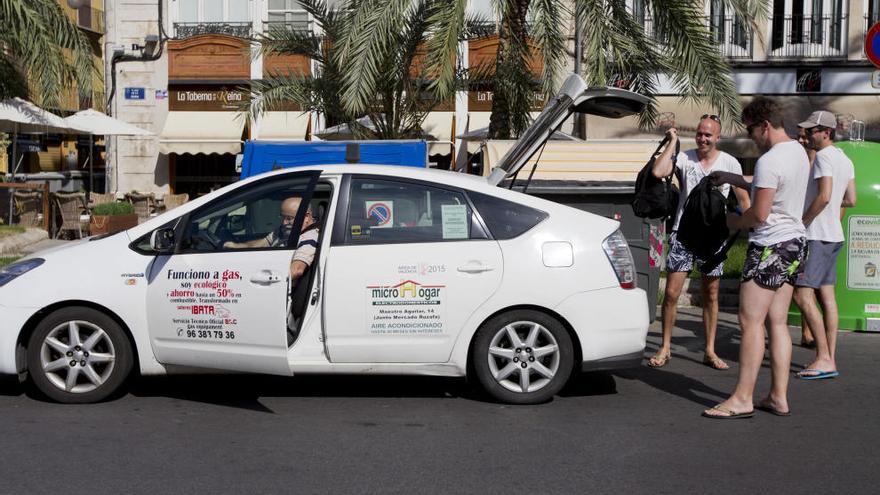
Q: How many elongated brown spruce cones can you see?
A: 0